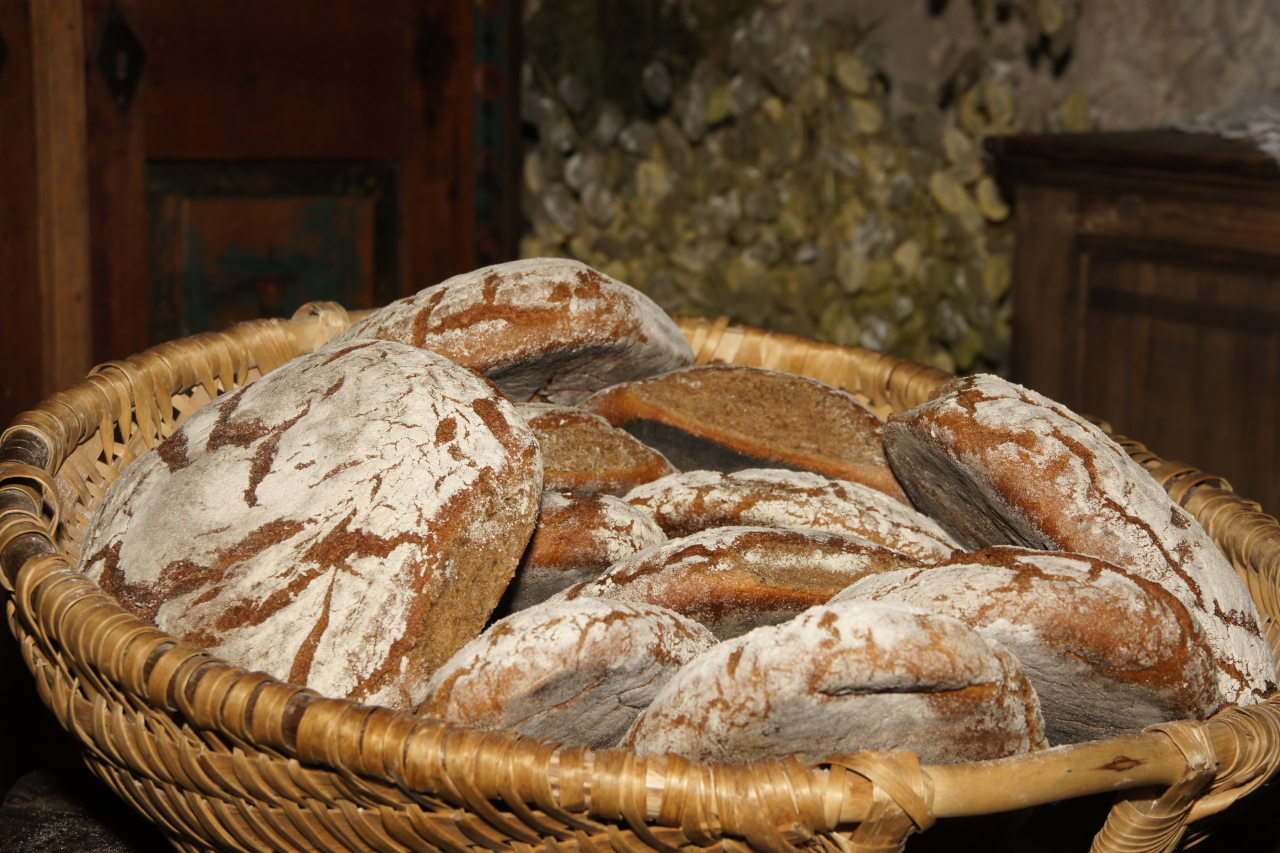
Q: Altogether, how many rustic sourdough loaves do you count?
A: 11